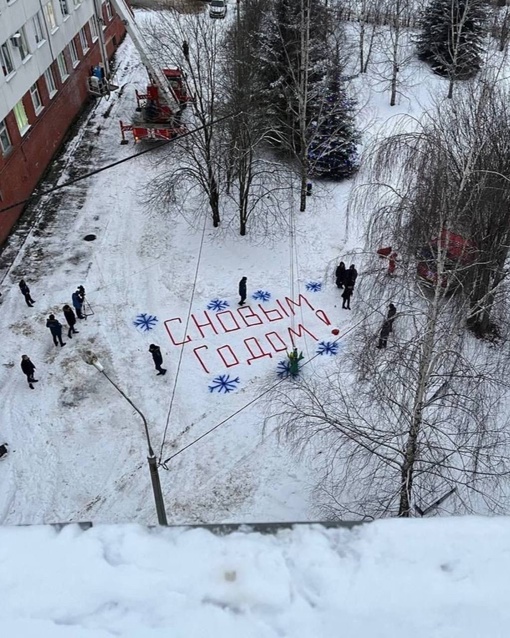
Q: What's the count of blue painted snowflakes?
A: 7